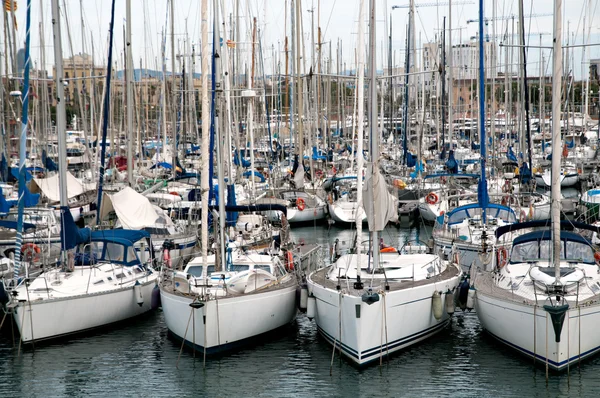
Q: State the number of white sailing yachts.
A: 4